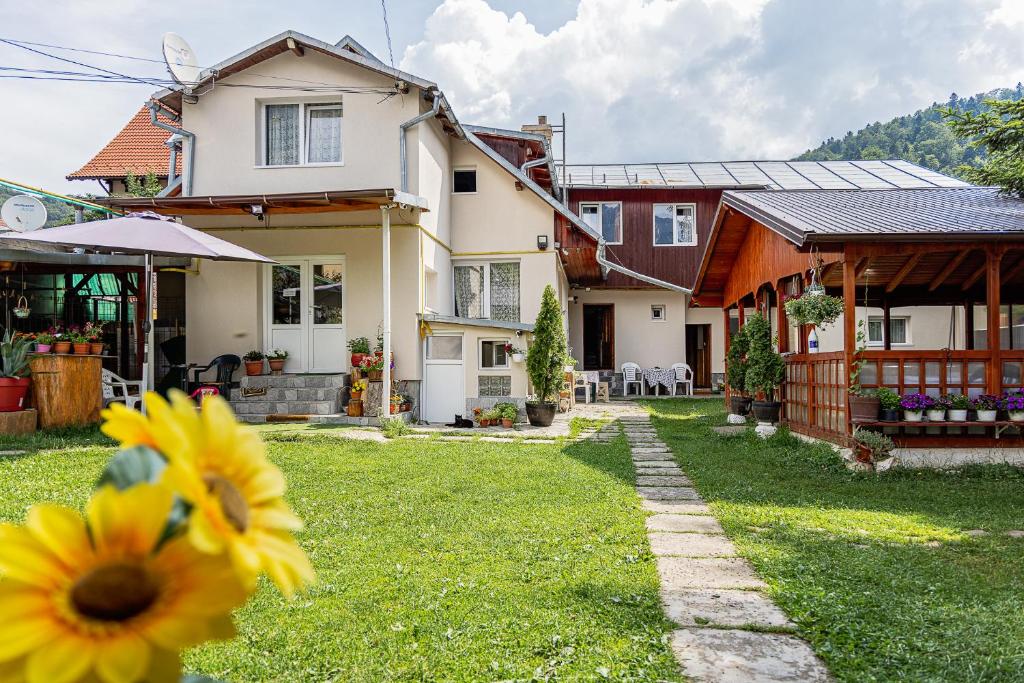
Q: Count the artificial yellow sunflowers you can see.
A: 2